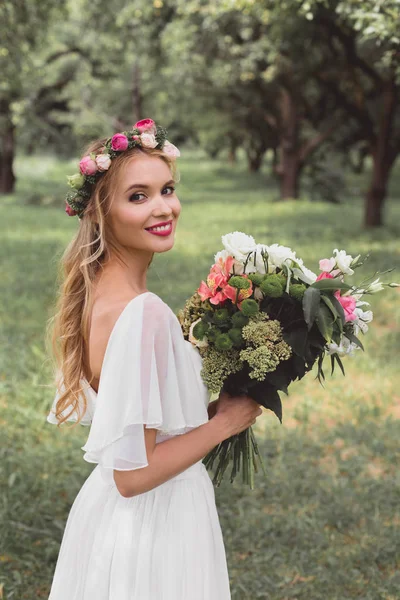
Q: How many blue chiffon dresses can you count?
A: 0